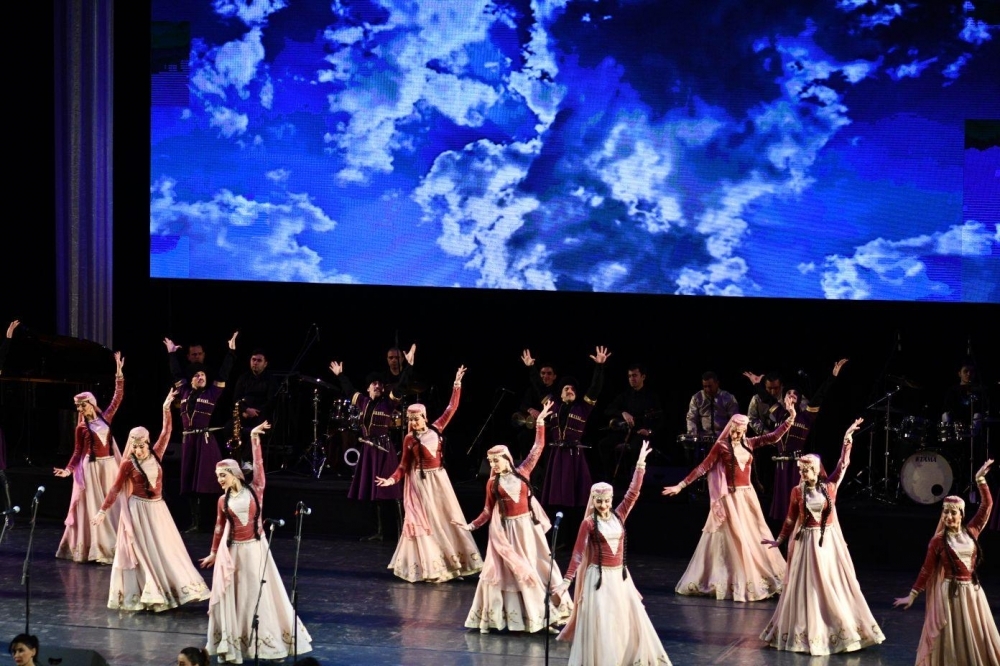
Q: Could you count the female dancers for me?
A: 9